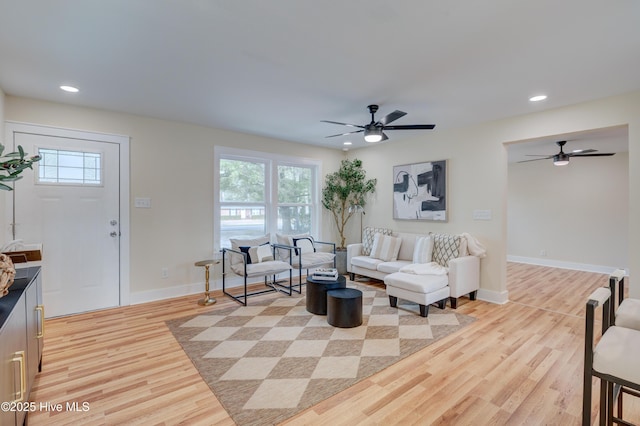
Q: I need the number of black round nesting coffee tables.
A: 2